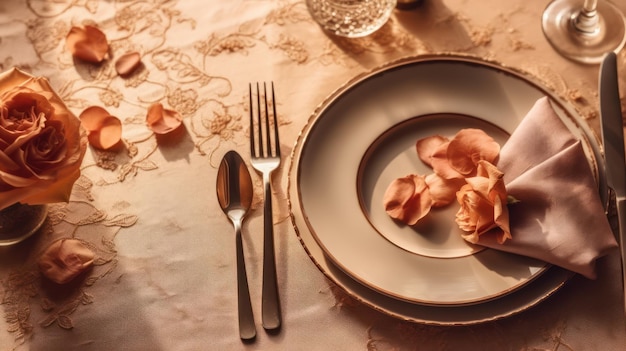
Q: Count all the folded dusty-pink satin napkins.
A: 1